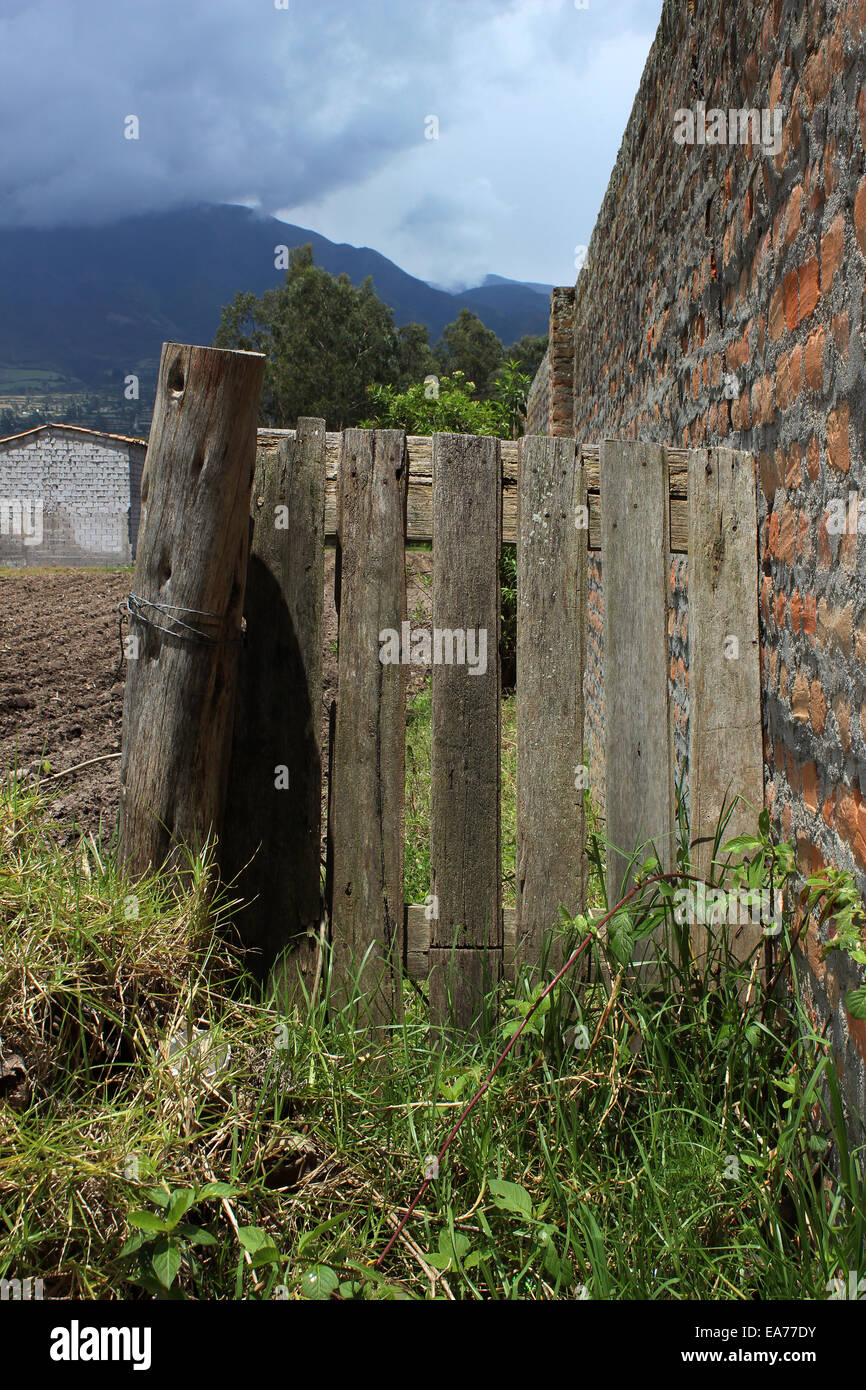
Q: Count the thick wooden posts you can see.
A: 1